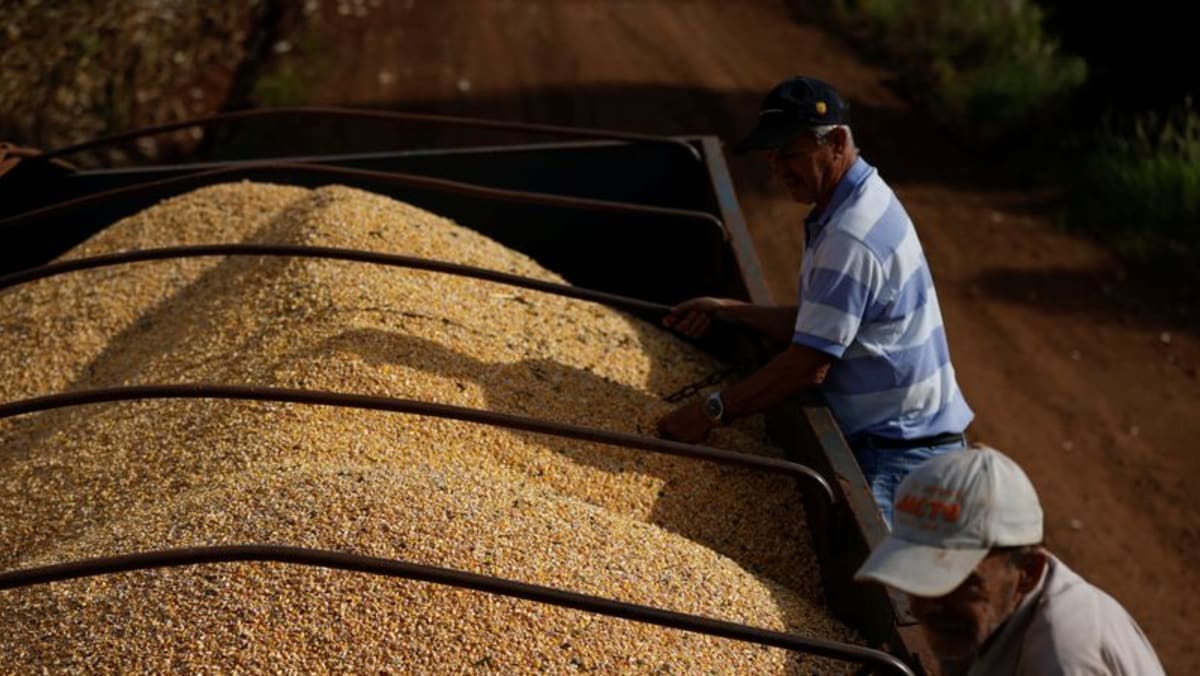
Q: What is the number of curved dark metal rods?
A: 5